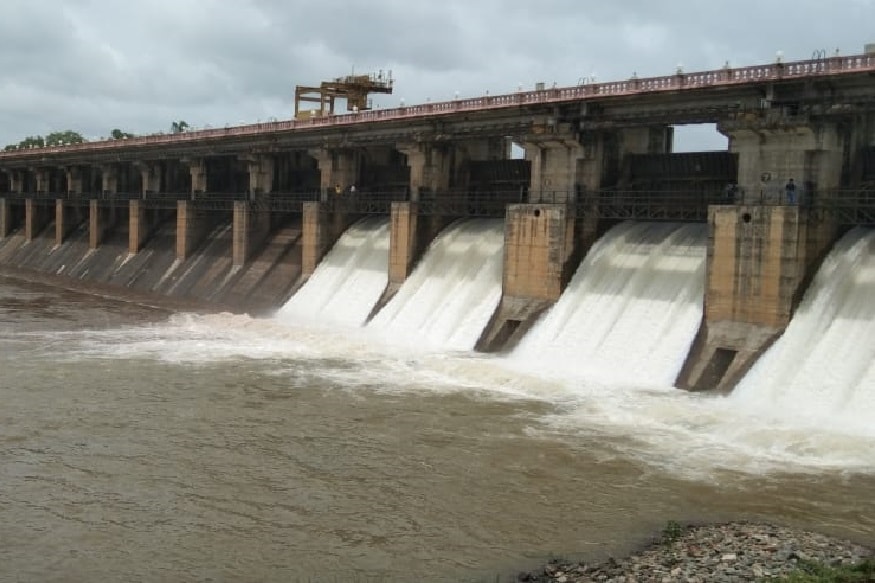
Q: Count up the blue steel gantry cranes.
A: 0